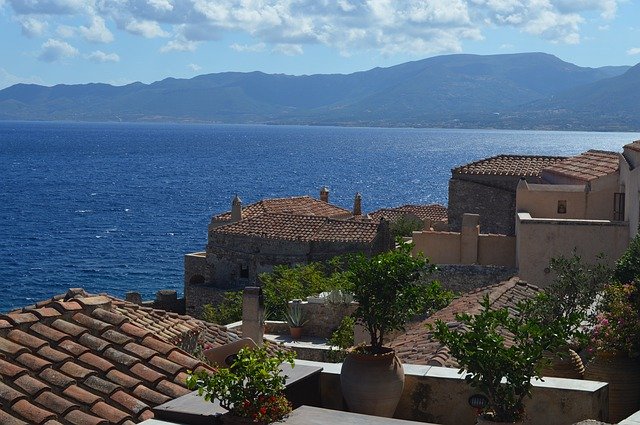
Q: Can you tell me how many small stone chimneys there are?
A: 3